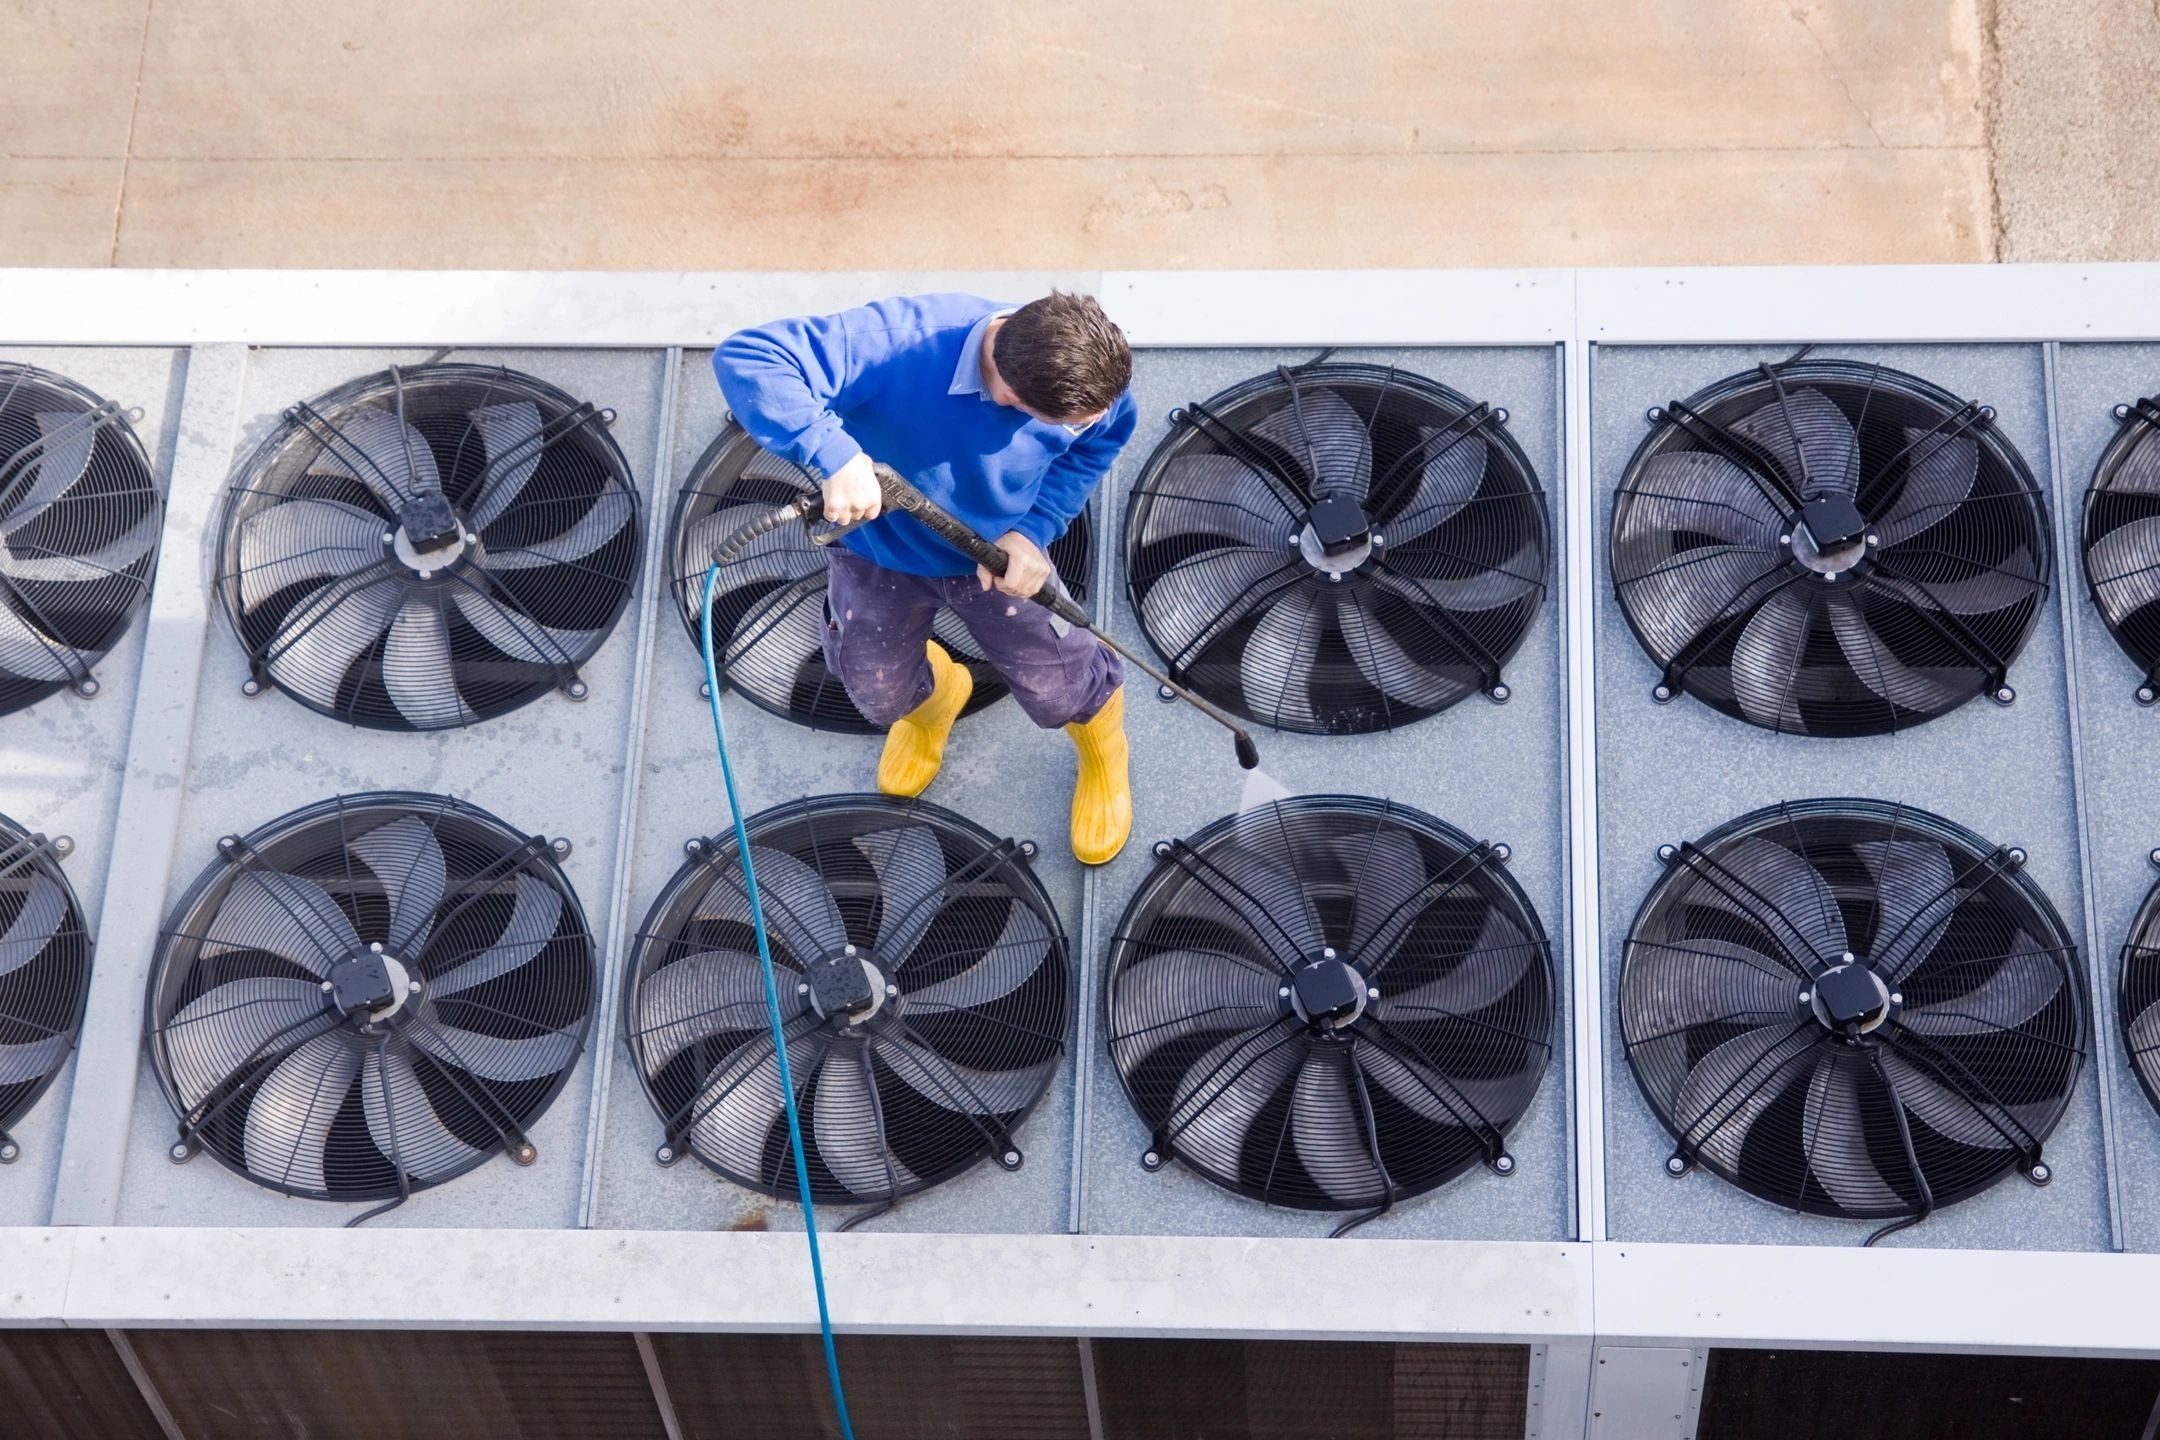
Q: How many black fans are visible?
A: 12